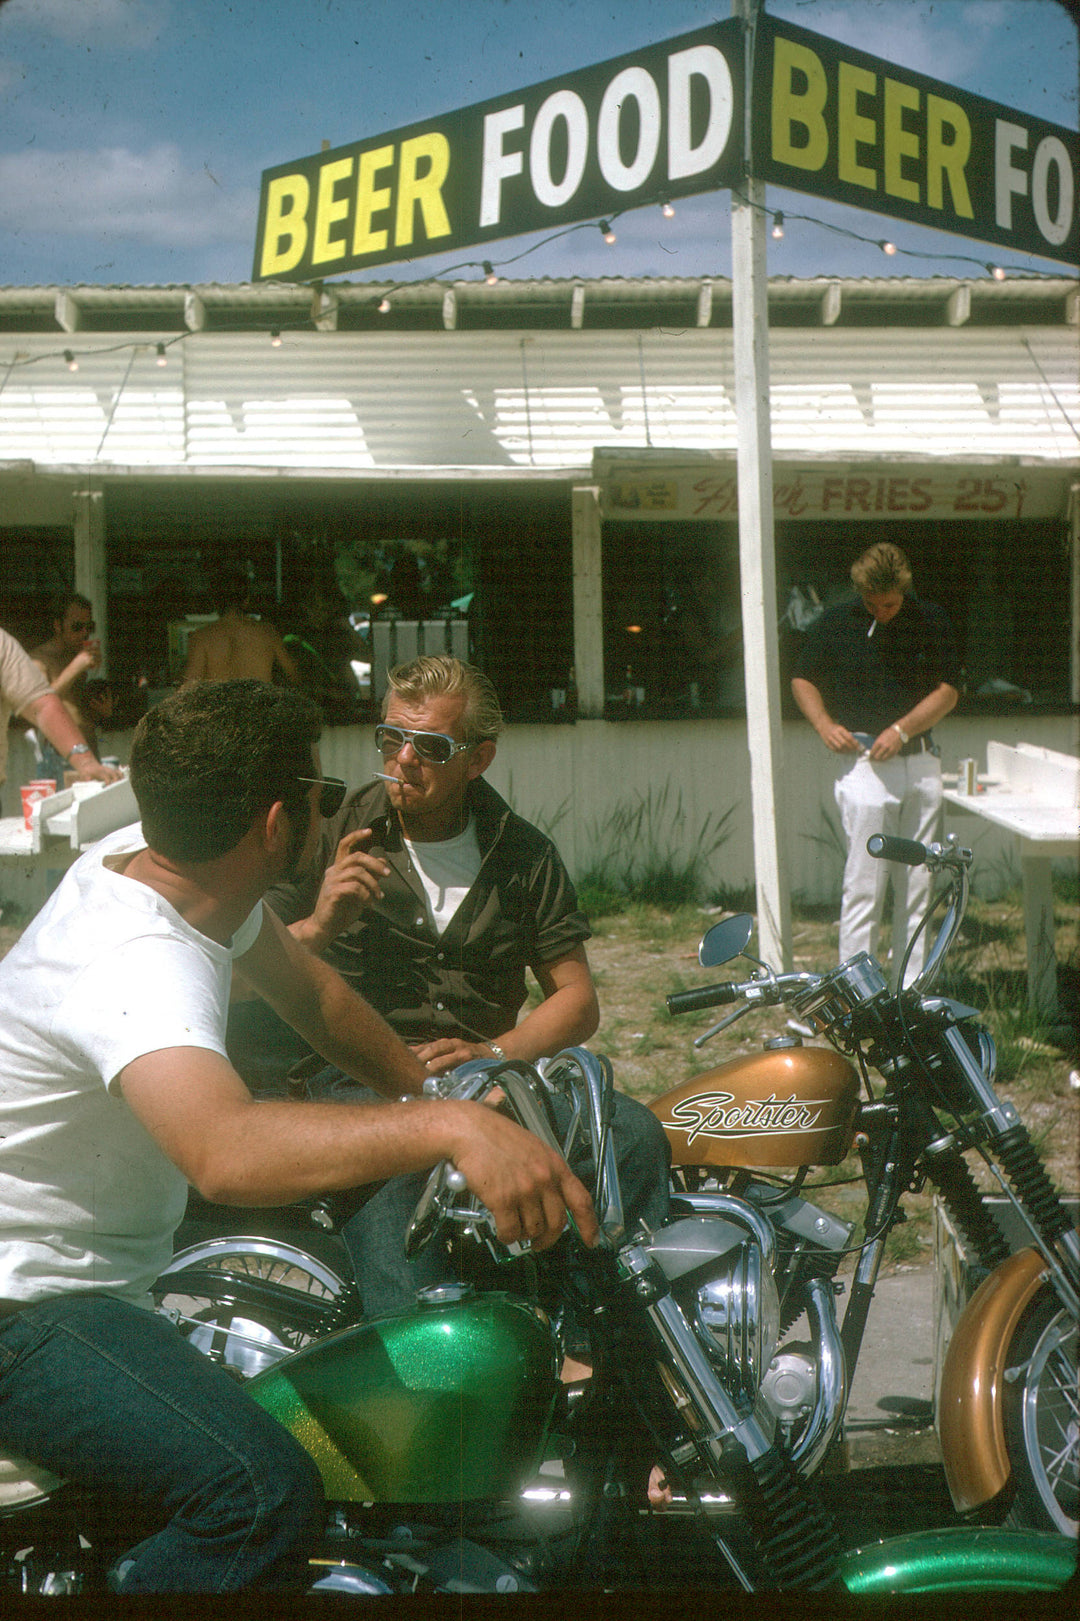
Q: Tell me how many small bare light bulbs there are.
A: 10